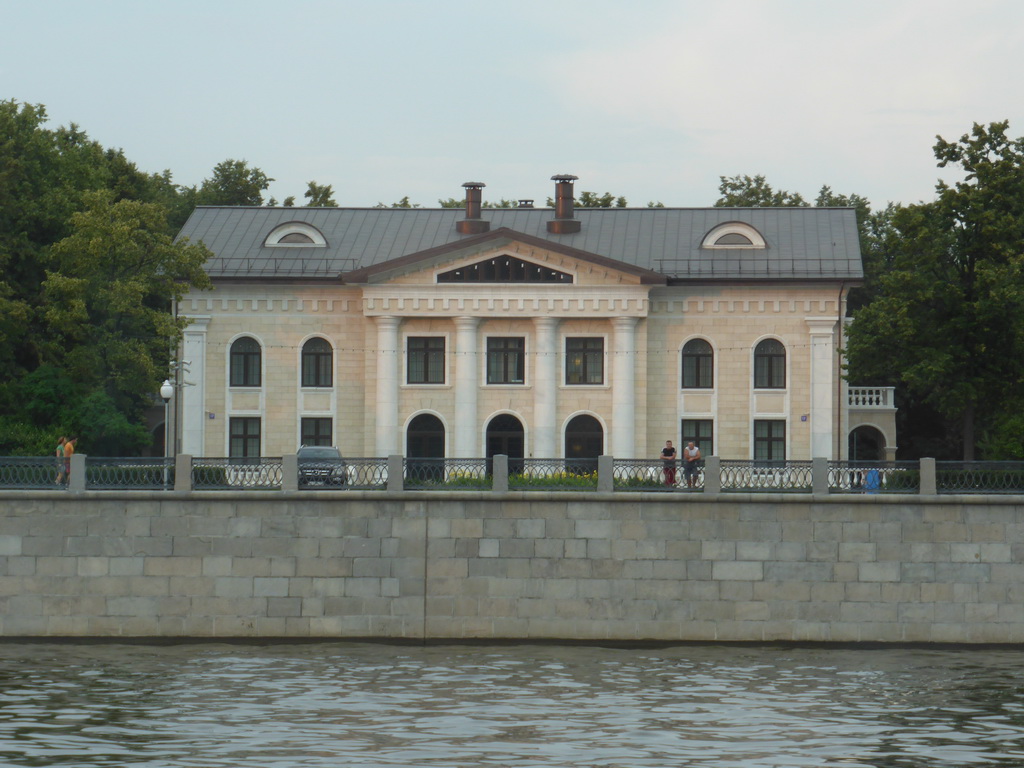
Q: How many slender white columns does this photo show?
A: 4